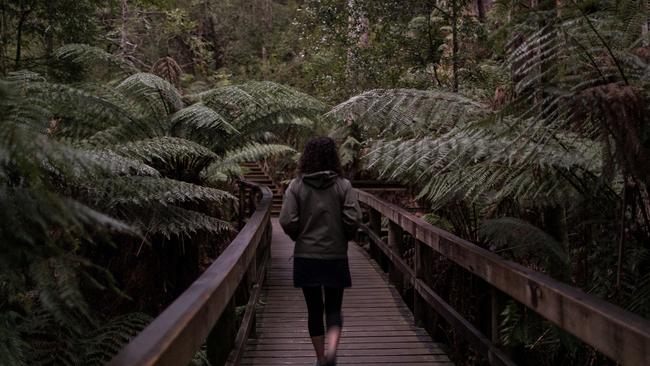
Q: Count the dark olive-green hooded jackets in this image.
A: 1